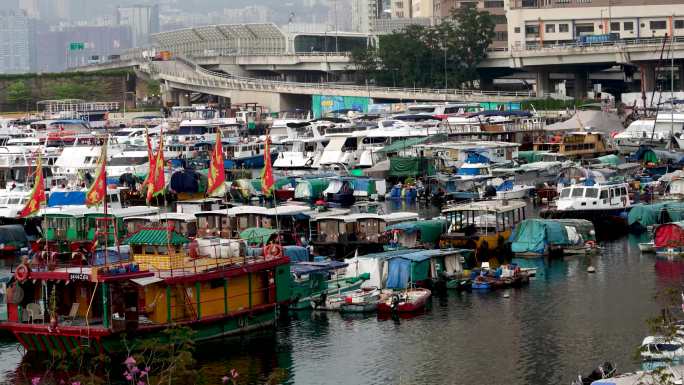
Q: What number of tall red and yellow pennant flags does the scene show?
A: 6